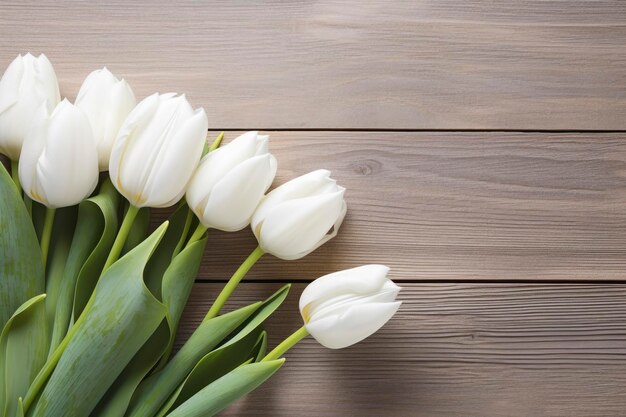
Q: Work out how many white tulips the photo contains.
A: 7